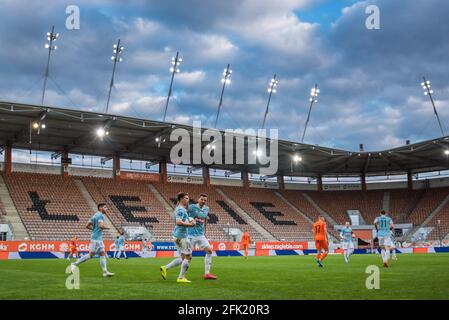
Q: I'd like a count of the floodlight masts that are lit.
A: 7